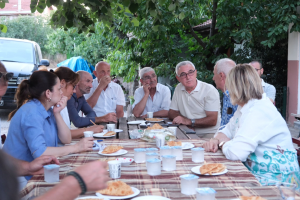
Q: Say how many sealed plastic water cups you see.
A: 11